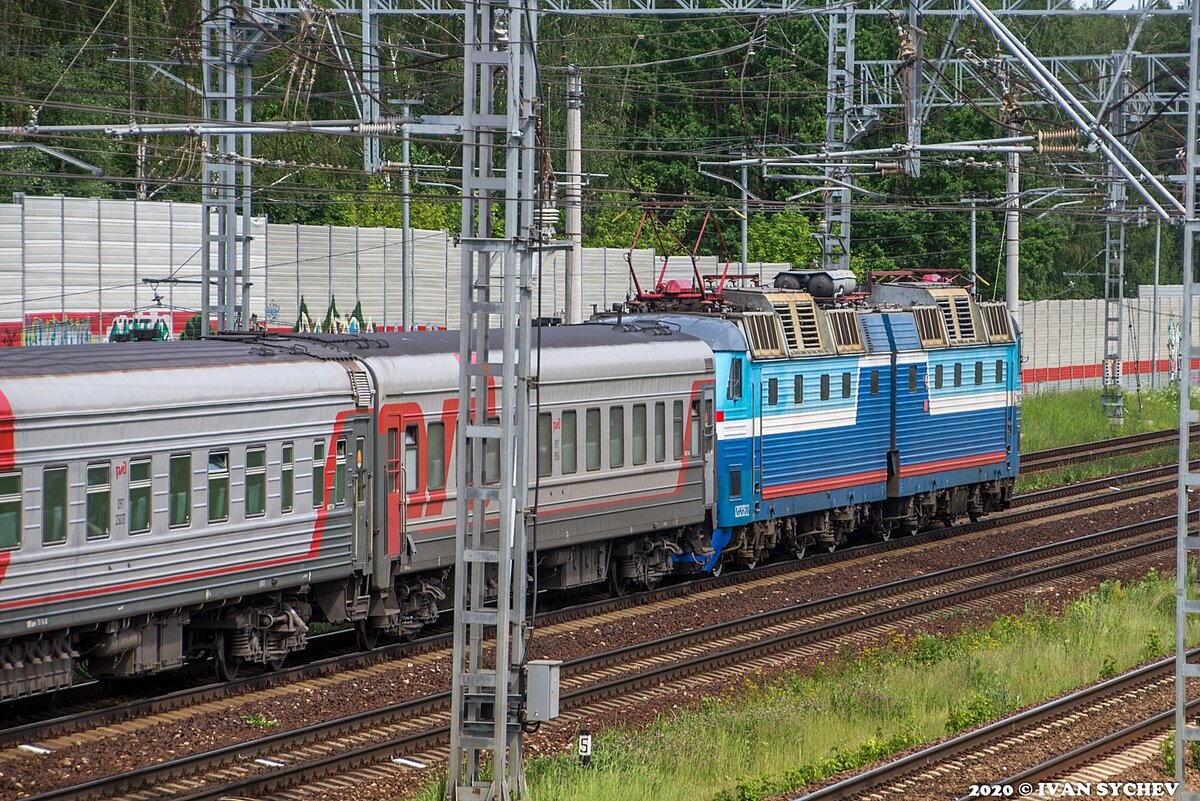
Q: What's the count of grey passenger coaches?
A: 2